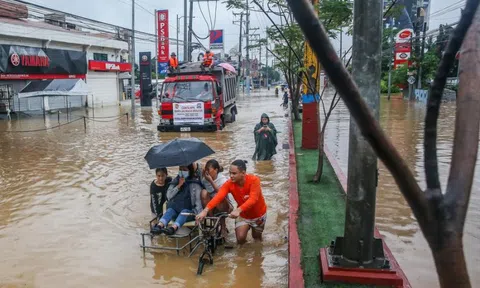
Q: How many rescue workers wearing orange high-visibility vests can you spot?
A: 2